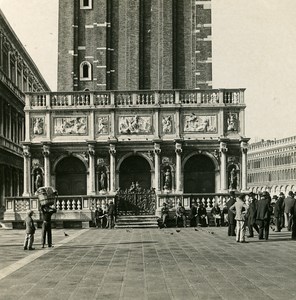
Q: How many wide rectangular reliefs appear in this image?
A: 3